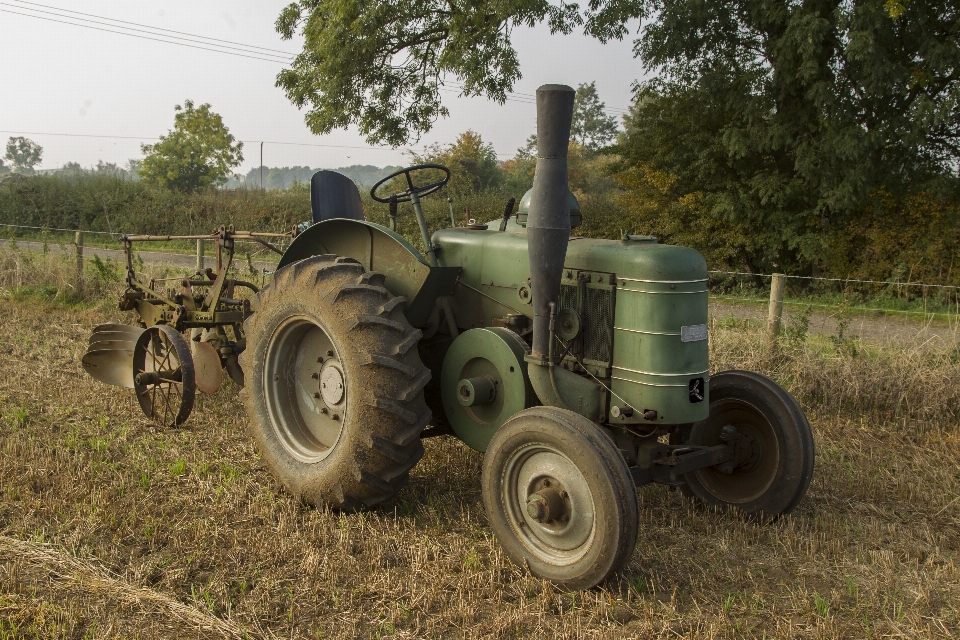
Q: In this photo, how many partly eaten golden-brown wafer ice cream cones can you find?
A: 0